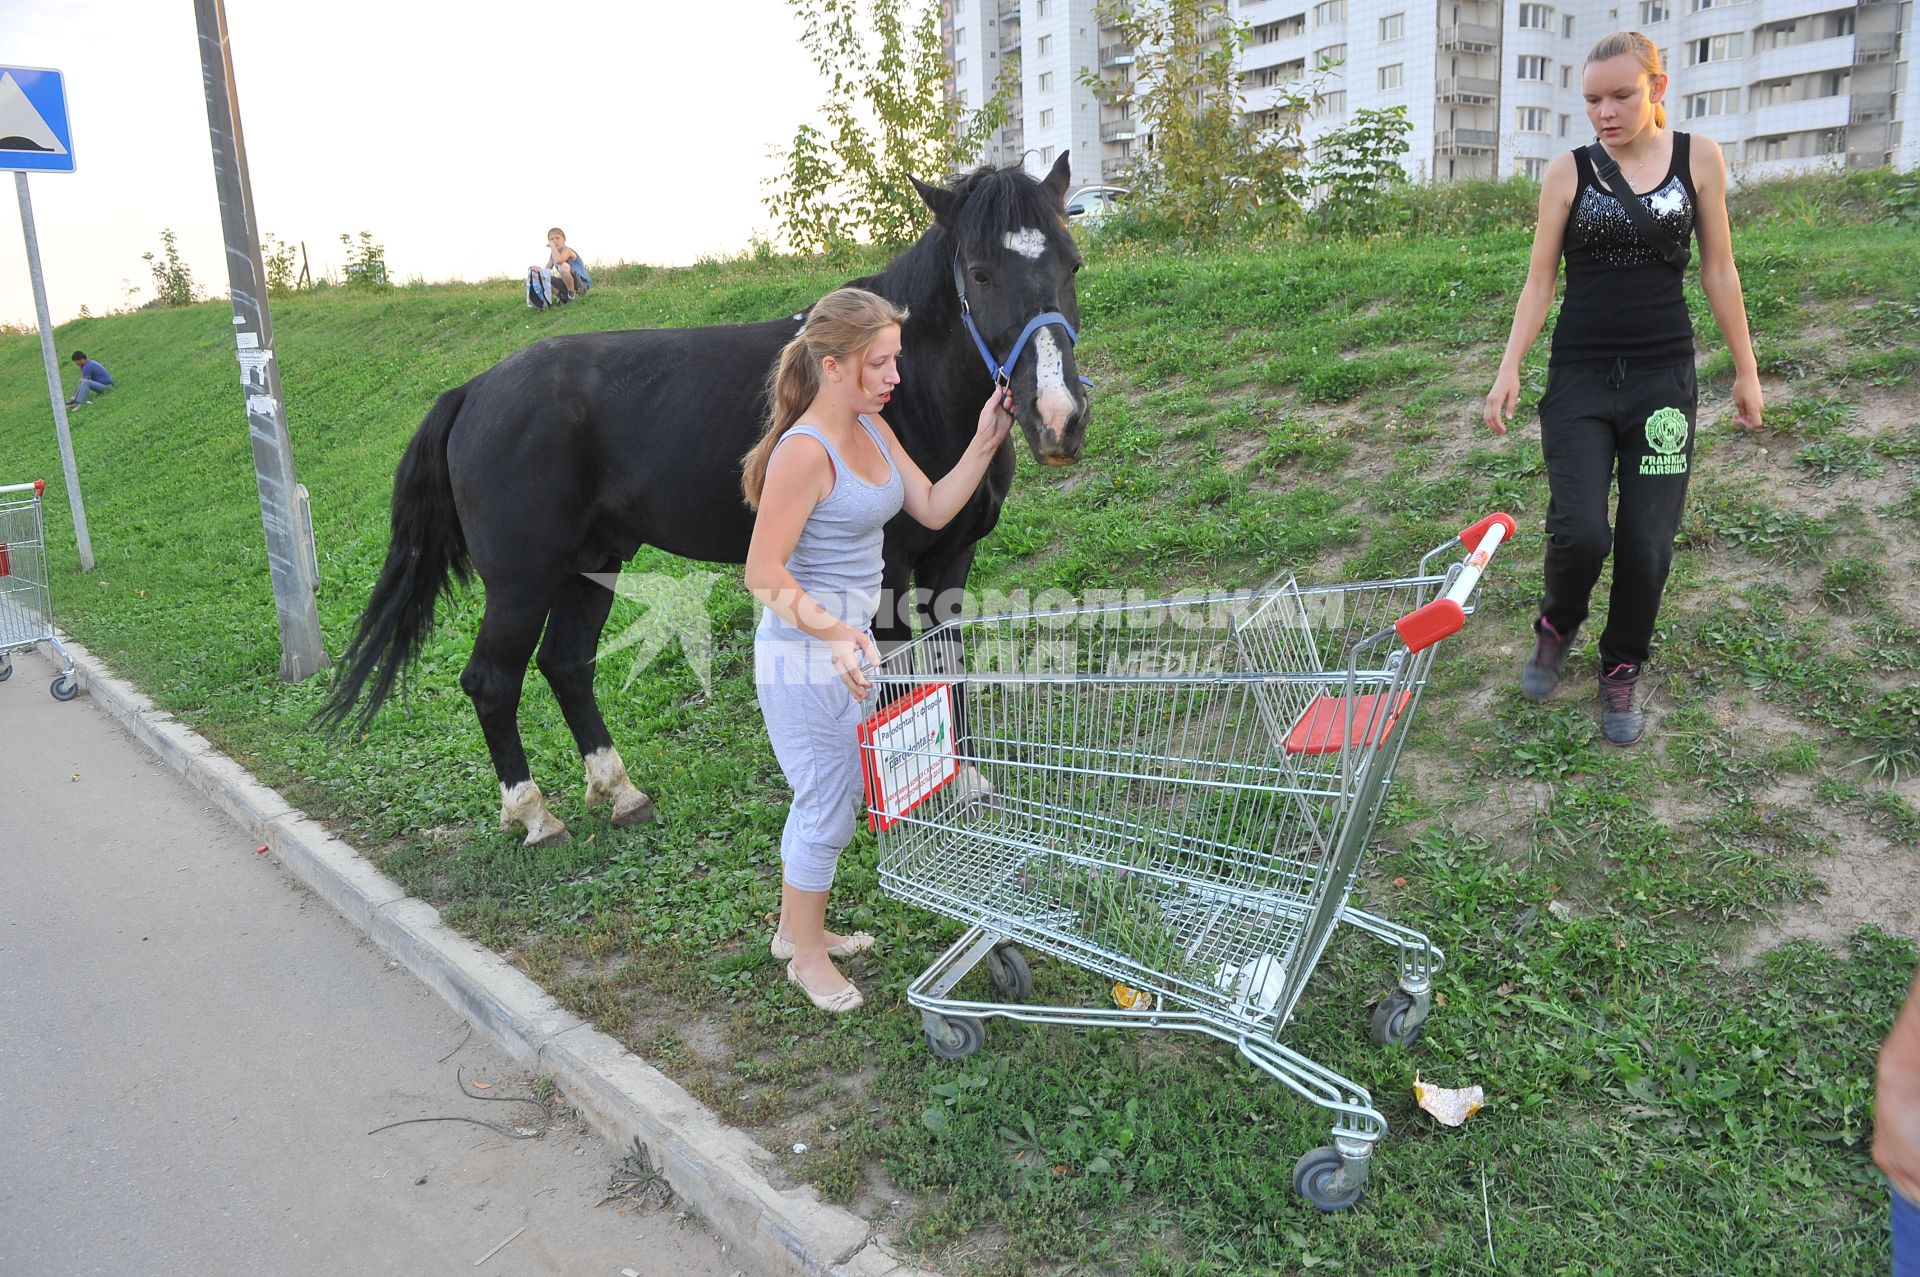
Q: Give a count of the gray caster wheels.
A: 6